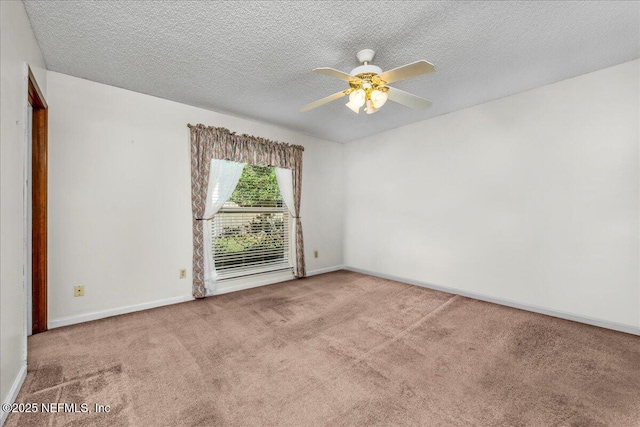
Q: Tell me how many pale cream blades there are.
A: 4